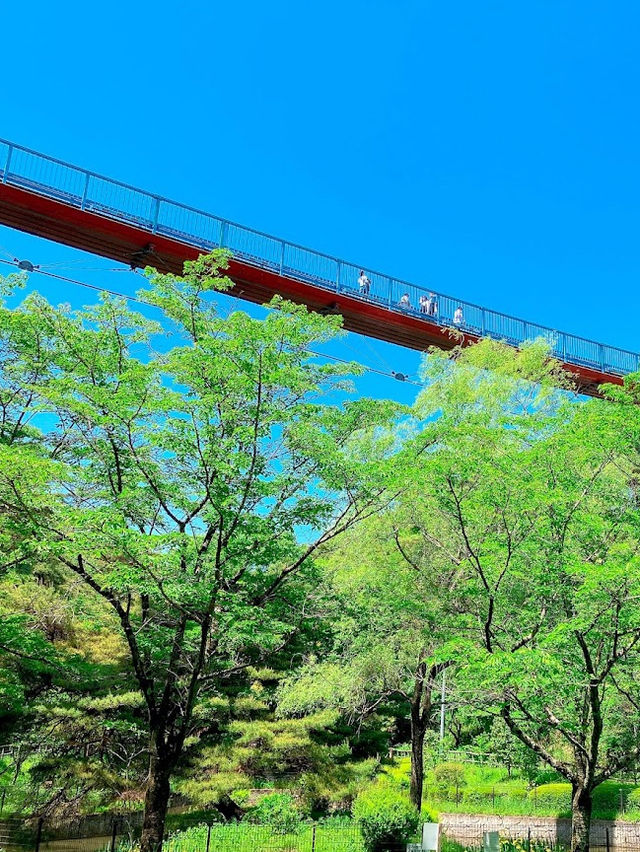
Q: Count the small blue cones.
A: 0